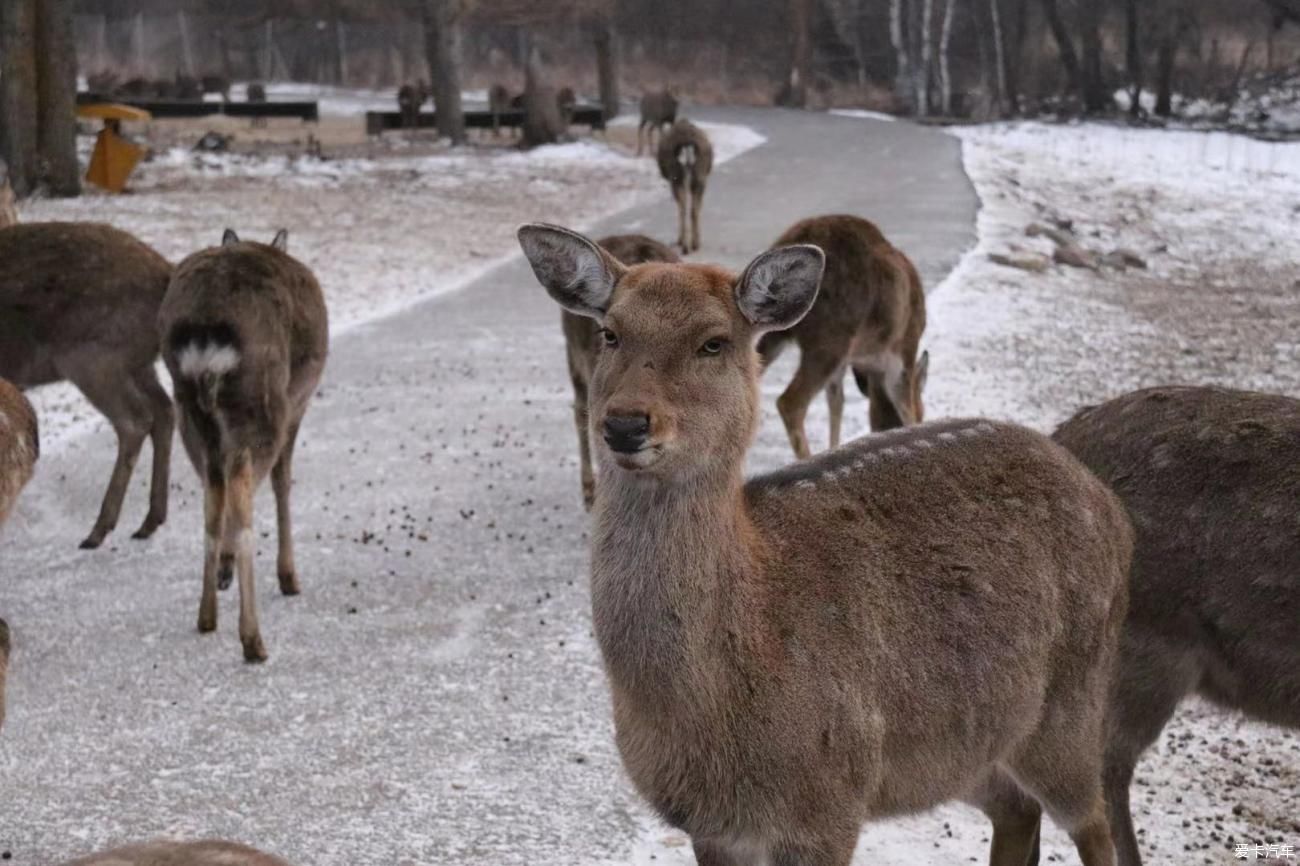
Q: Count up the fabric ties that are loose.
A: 0